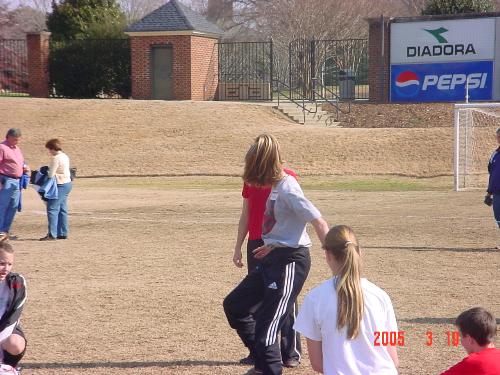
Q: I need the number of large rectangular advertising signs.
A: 2